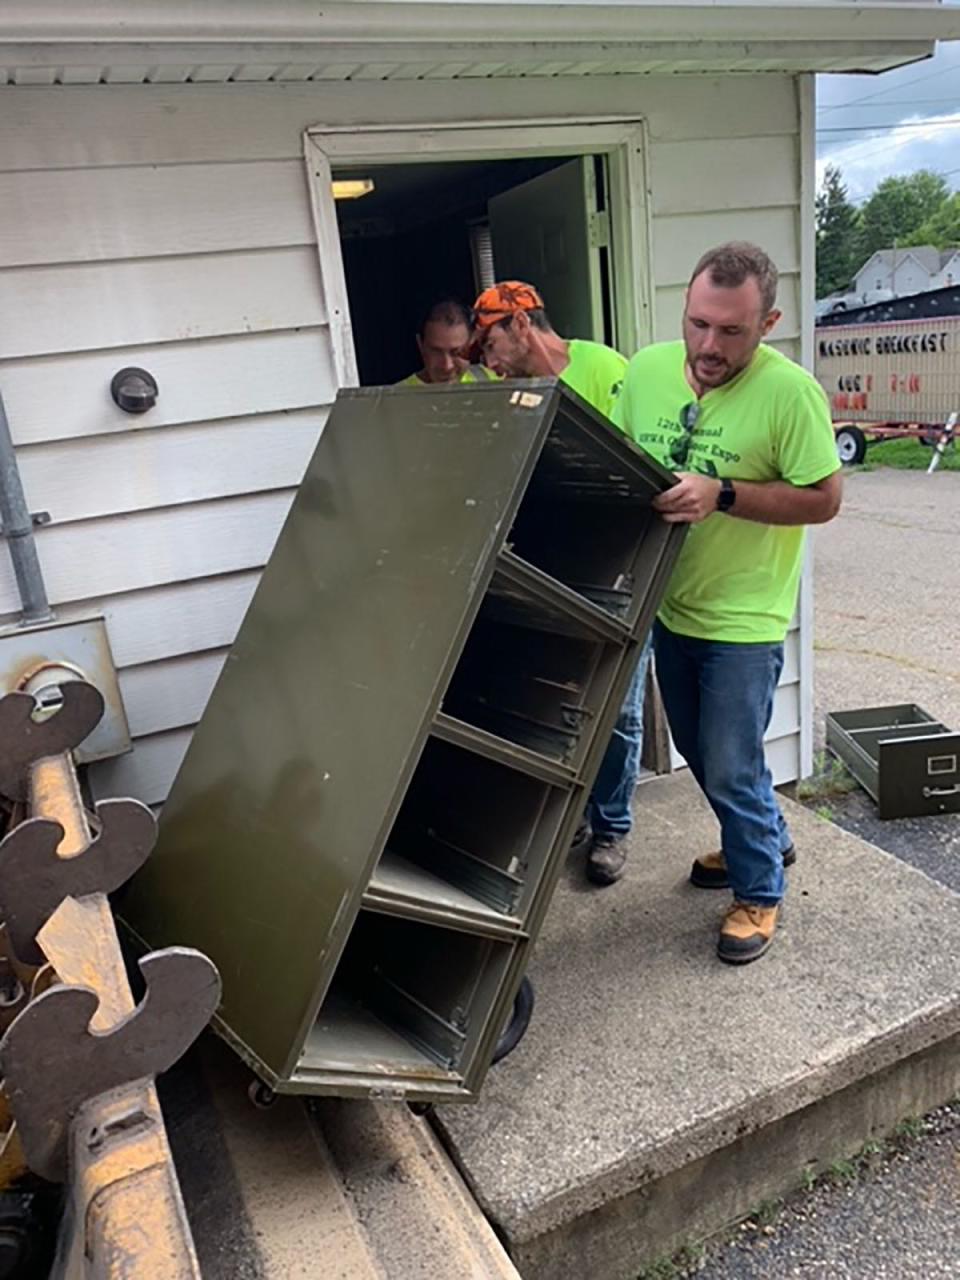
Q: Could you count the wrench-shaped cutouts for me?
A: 3